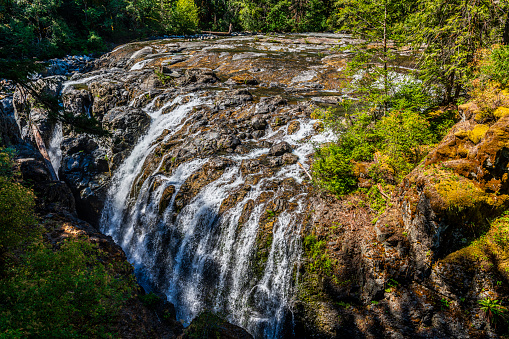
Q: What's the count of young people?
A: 0